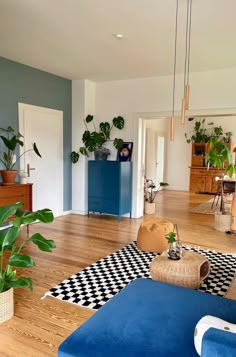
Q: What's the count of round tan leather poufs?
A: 1